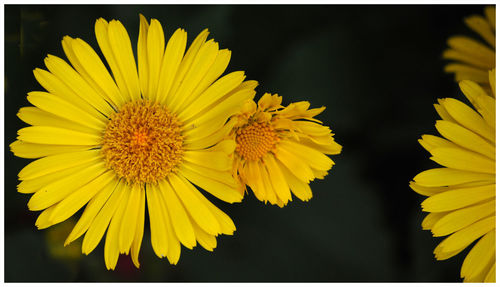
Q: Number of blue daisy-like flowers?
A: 0